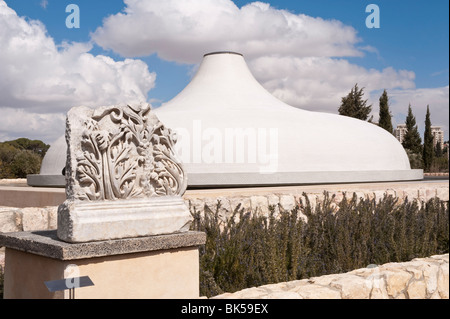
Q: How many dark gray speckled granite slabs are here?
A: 1